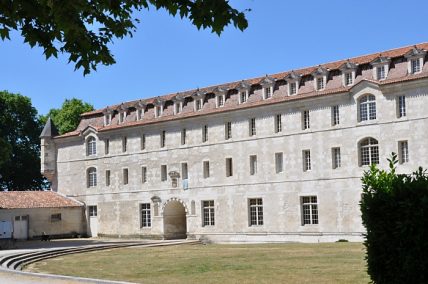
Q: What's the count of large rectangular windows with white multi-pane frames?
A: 4